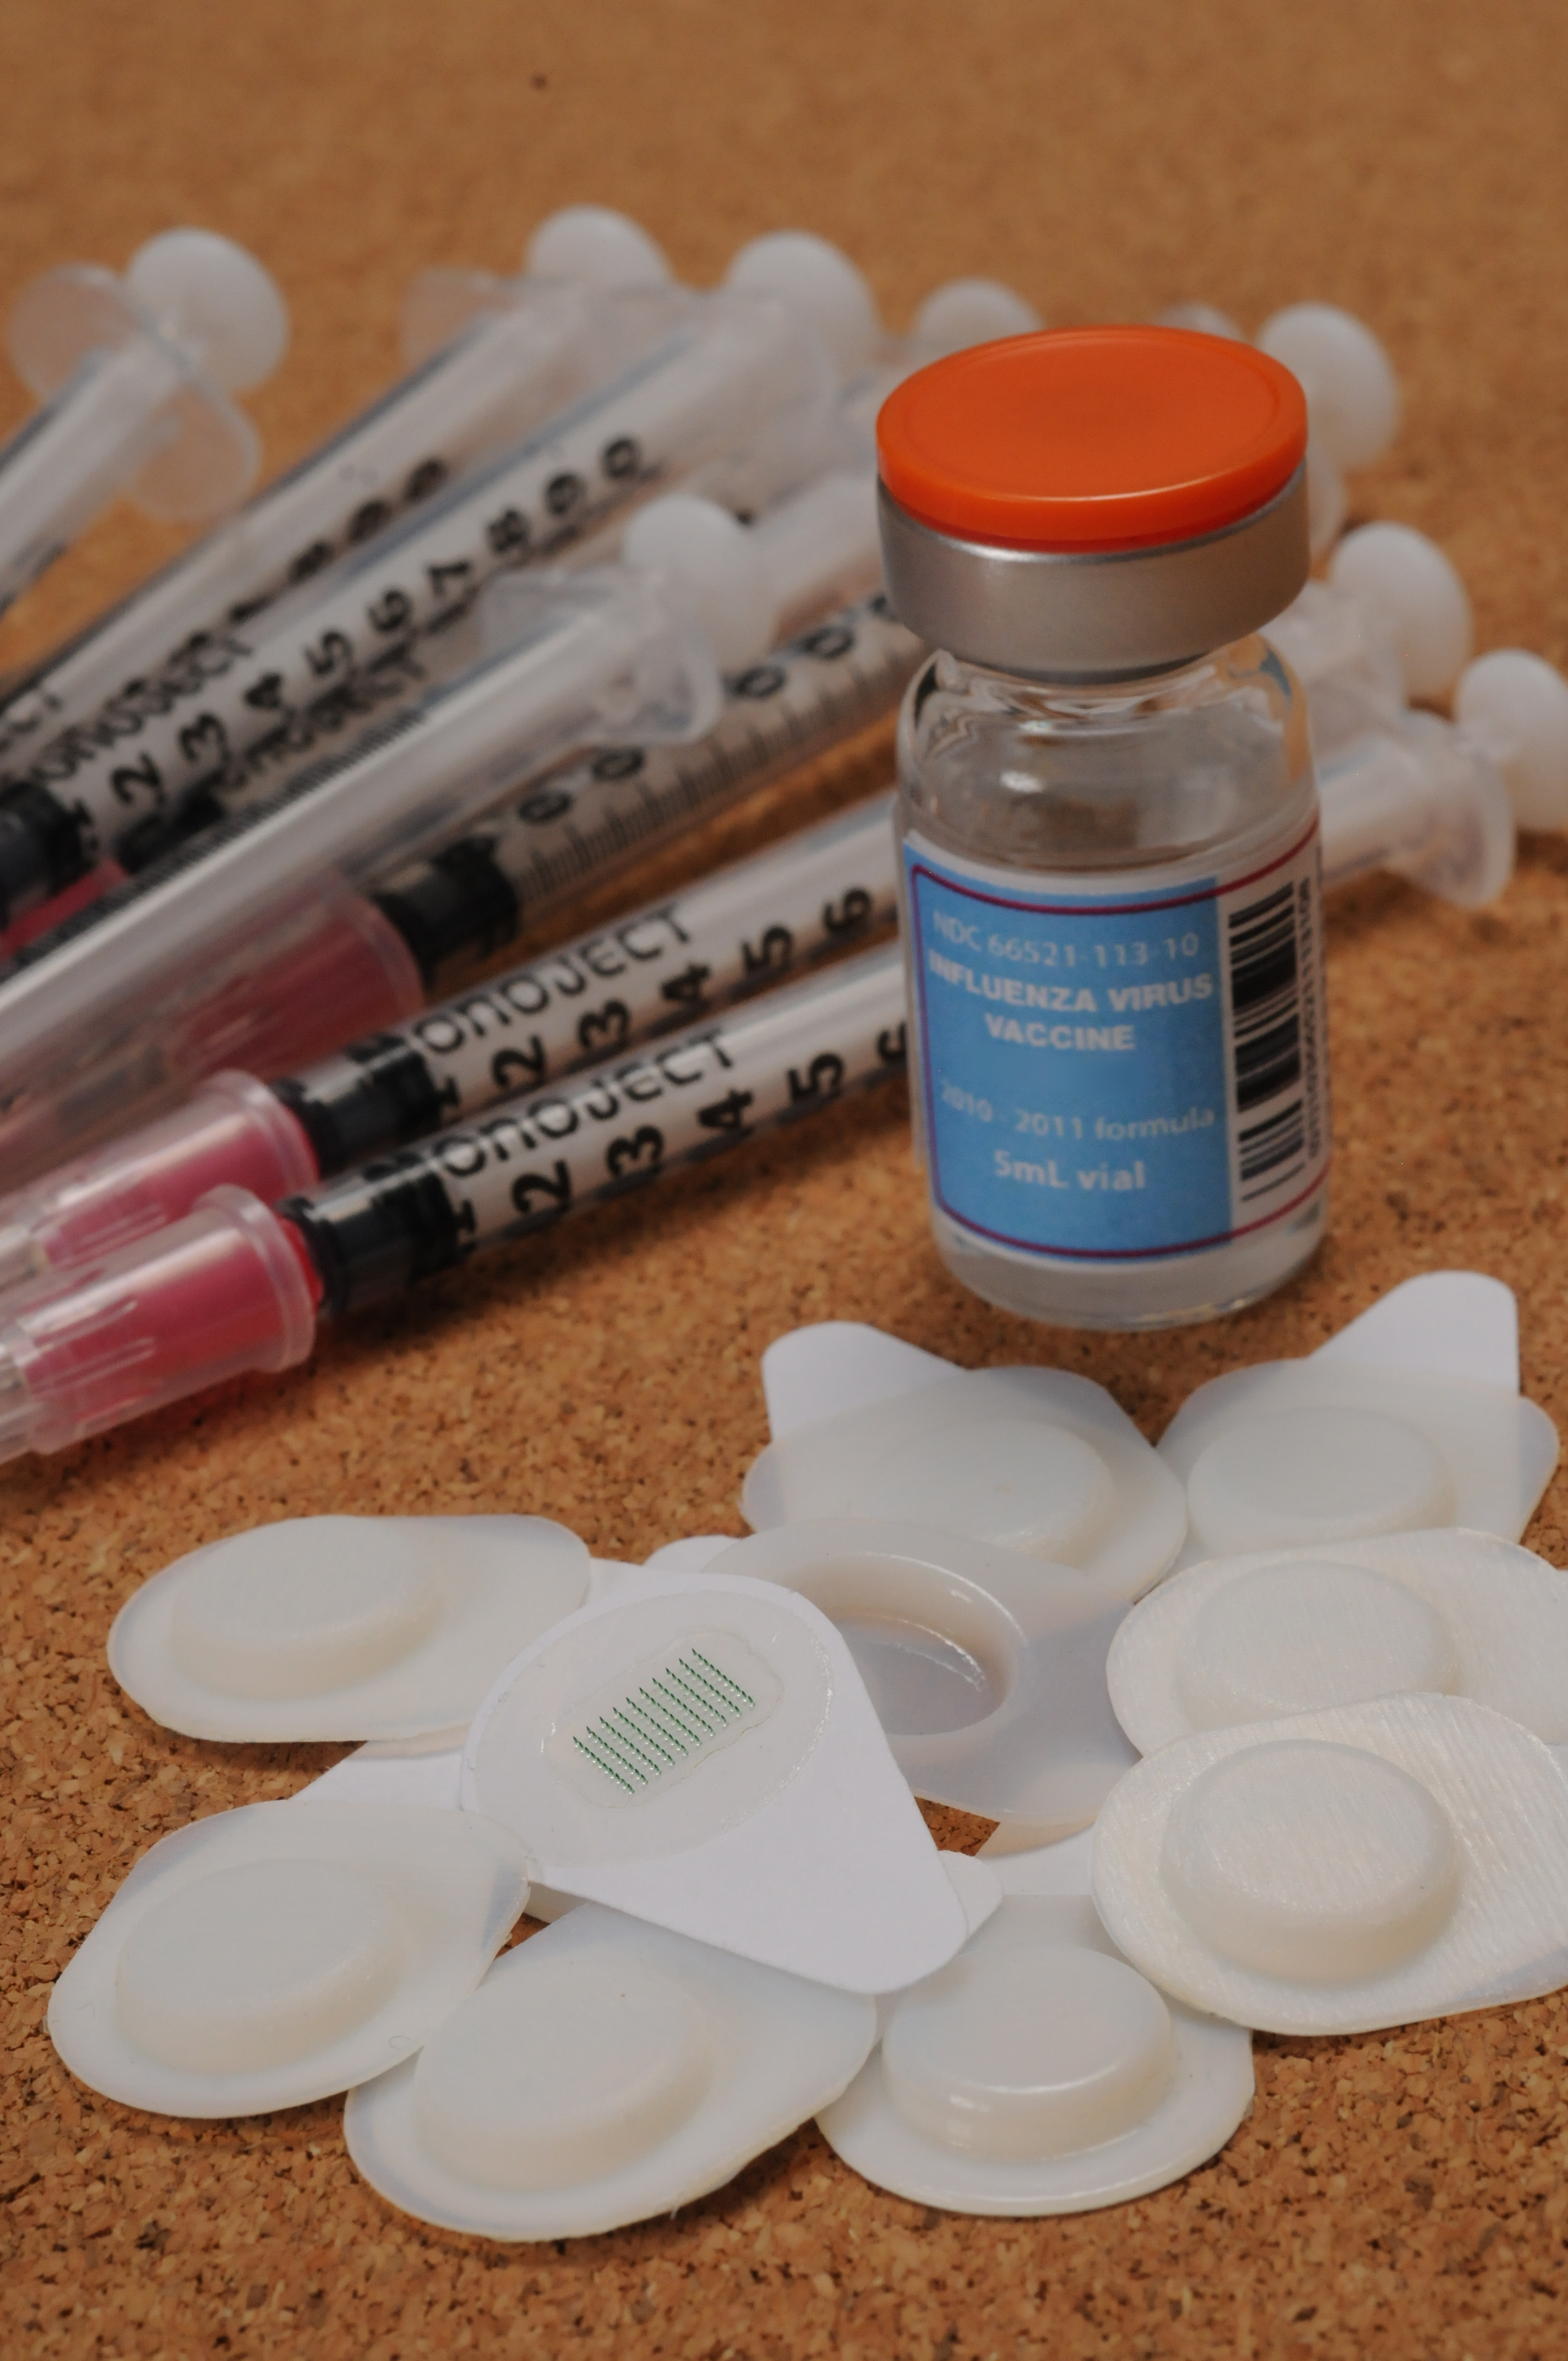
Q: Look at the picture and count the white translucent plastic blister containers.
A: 9